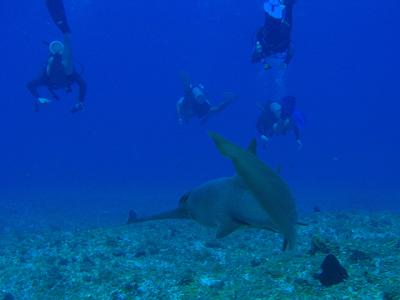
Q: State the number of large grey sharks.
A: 1